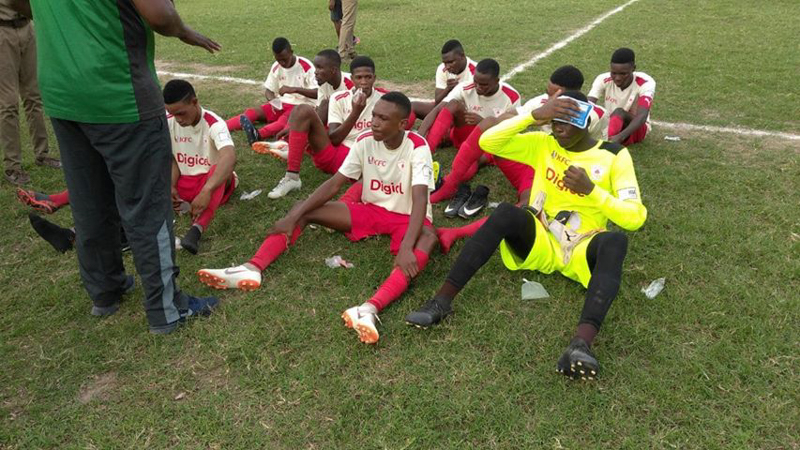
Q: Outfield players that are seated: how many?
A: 9